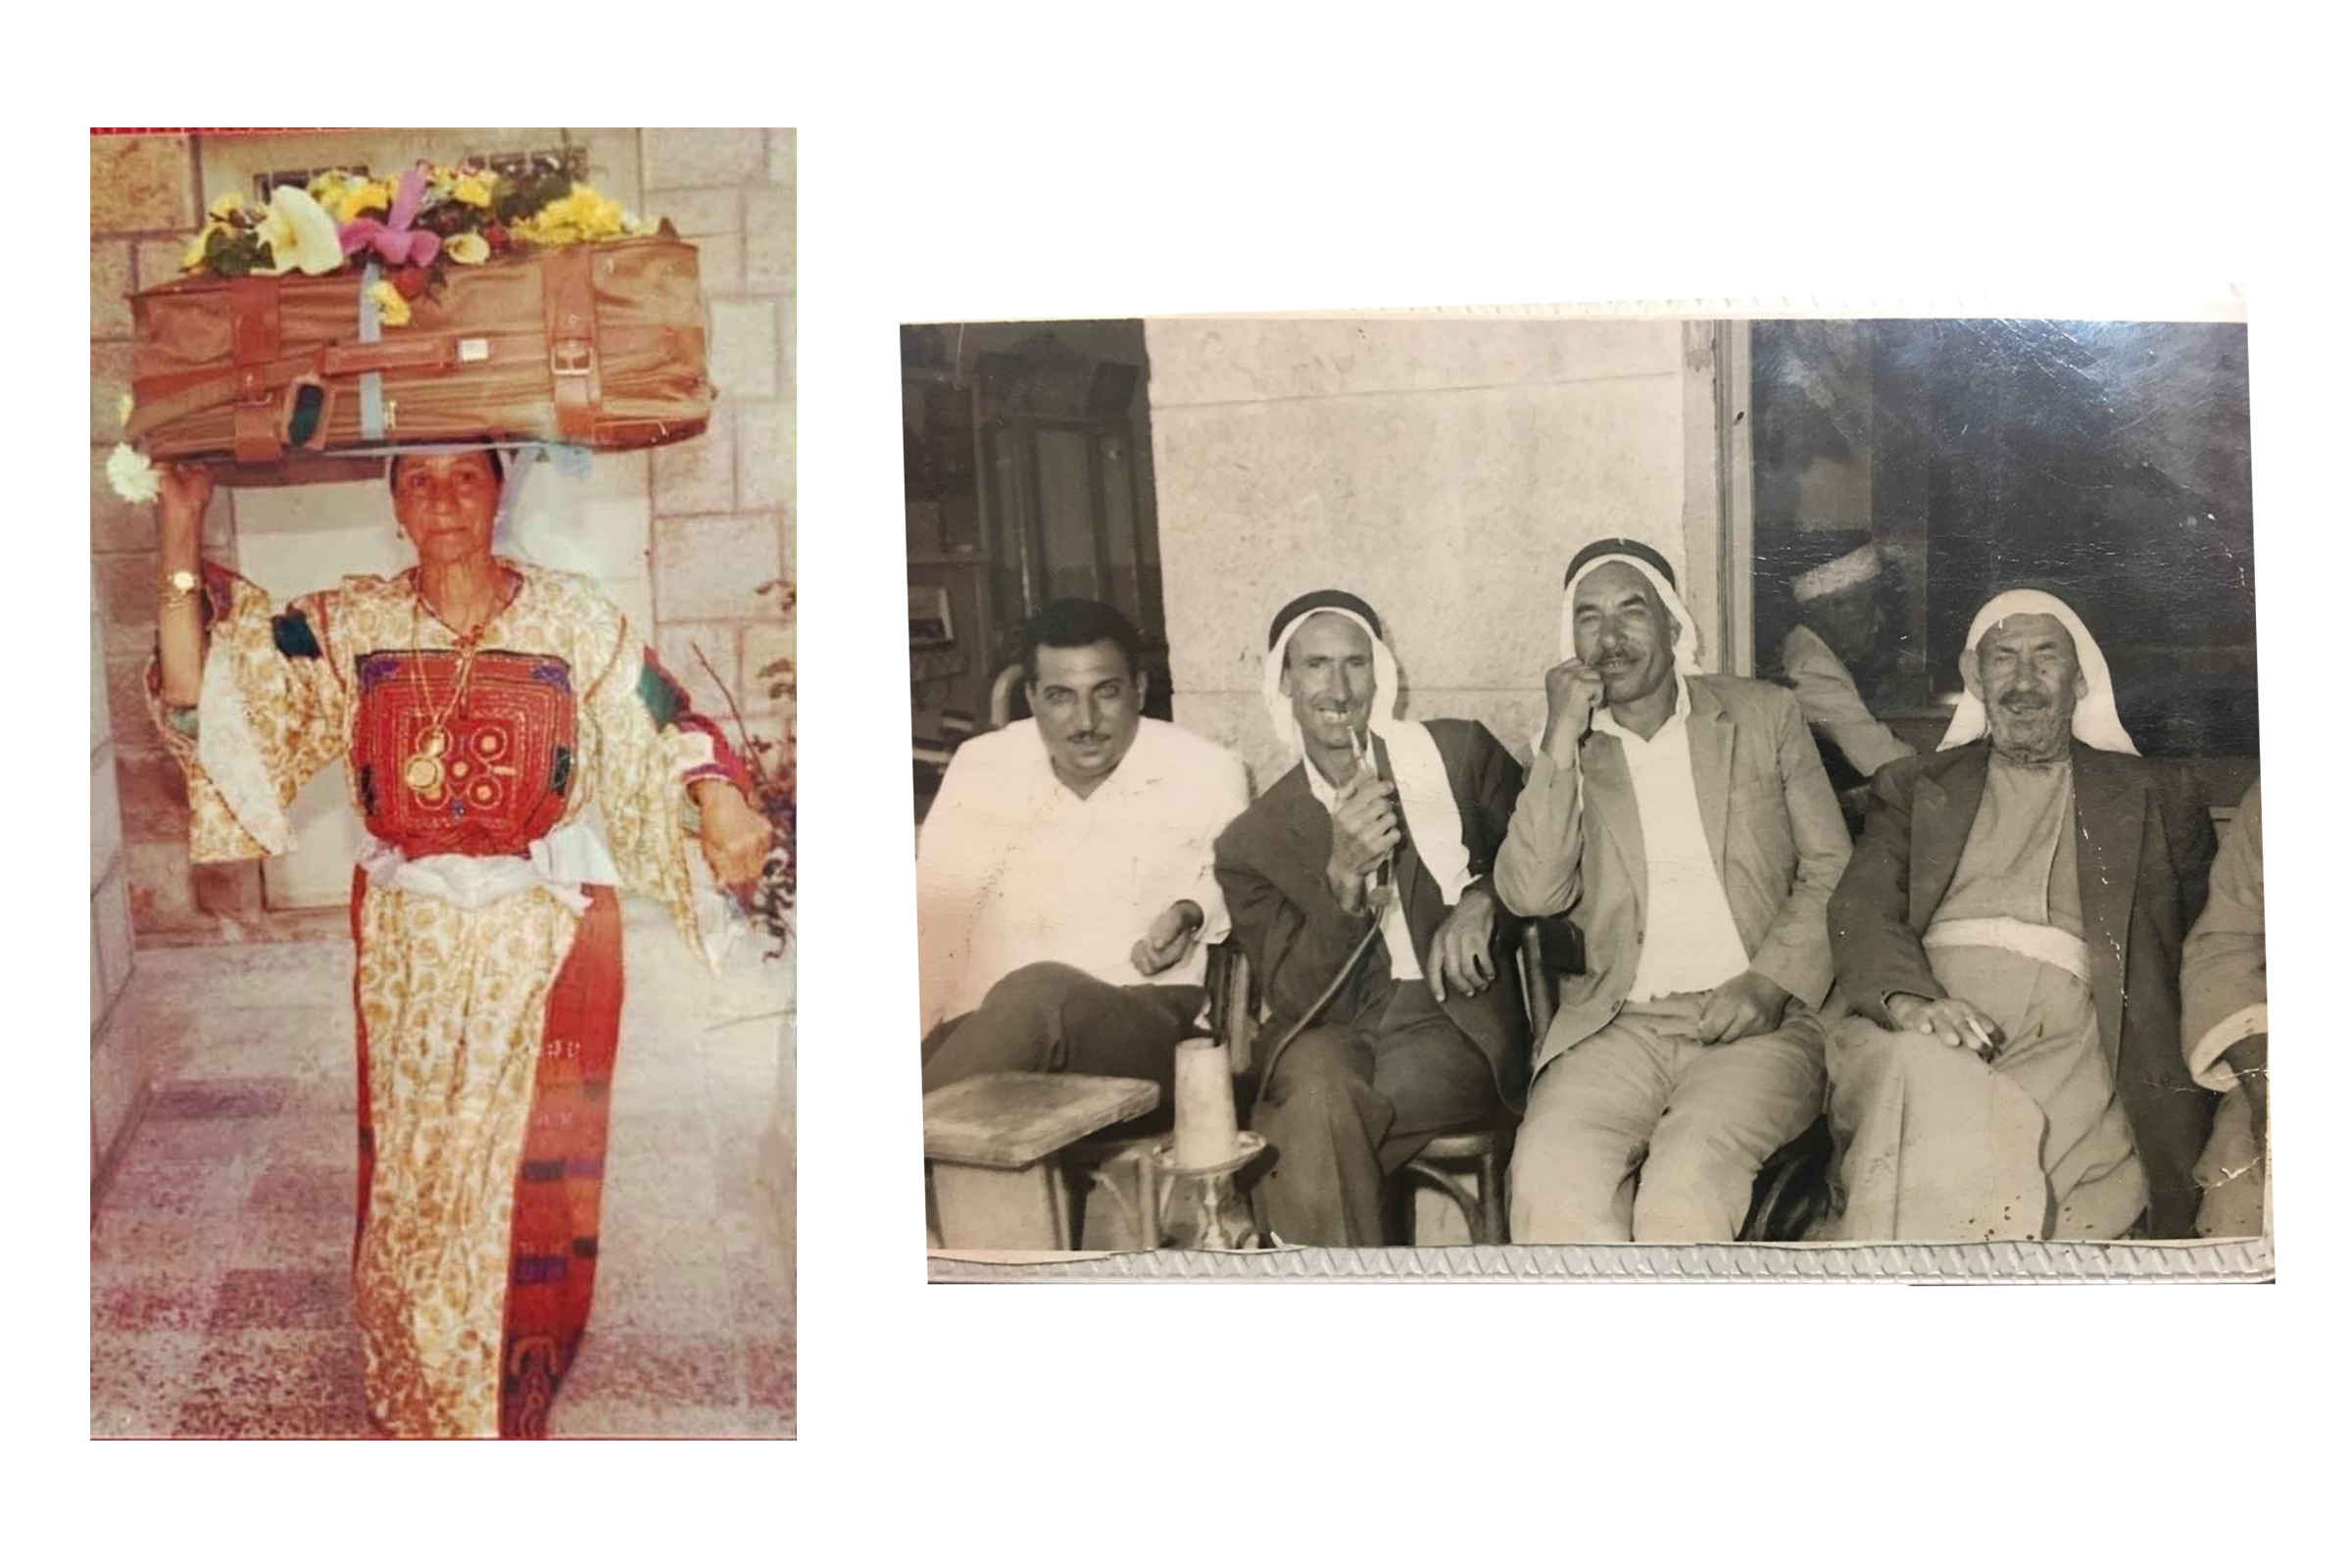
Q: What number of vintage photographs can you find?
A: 2